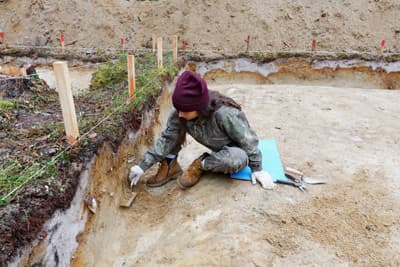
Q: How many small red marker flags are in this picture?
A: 7